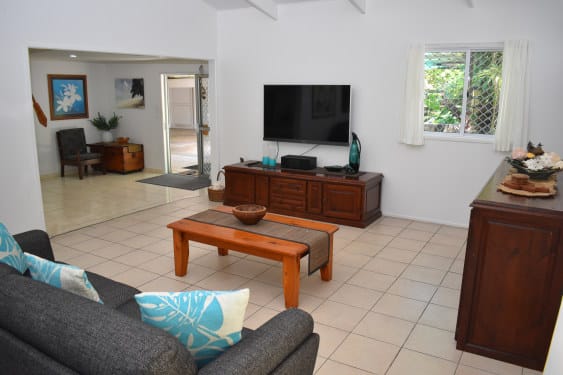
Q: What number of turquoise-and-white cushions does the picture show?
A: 3